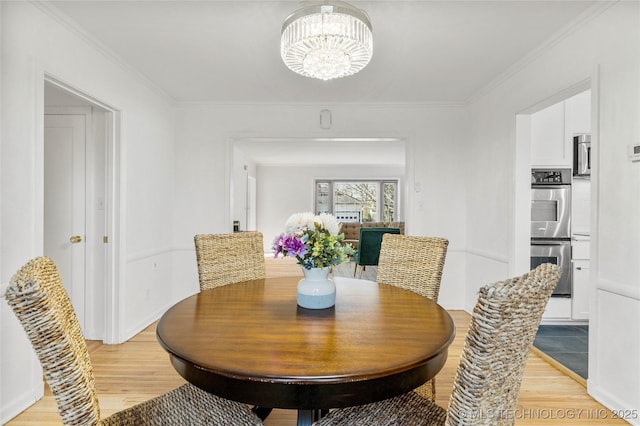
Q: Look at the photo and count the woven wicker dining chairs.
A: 4